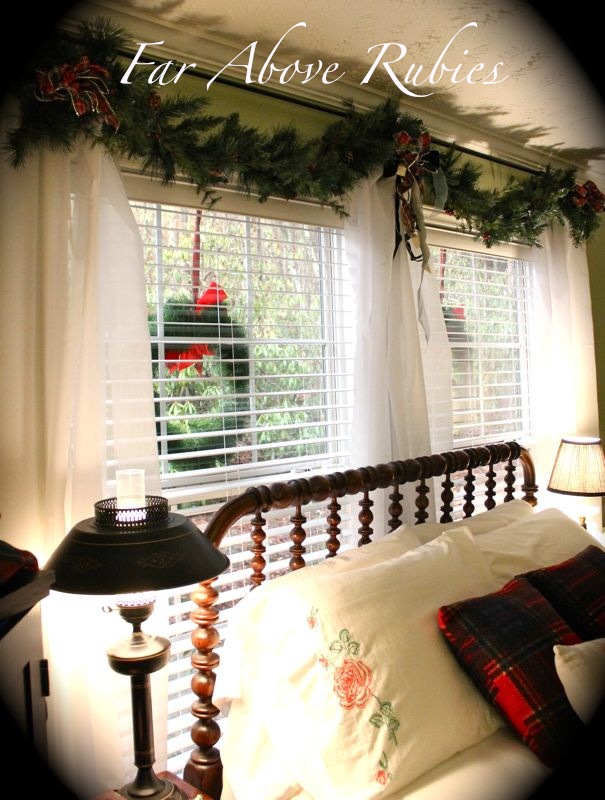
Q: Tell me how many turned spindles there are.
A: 10